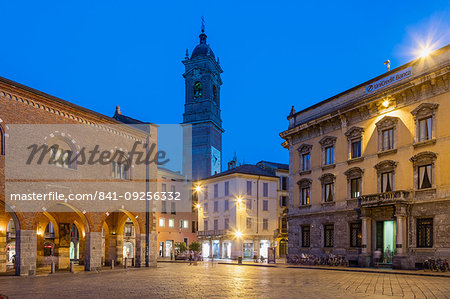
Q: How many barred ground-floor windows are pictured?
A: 4